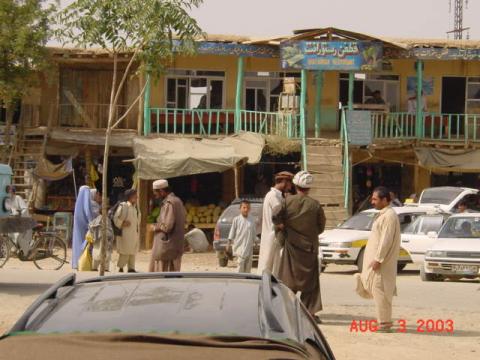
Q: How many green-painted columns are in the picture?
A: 6